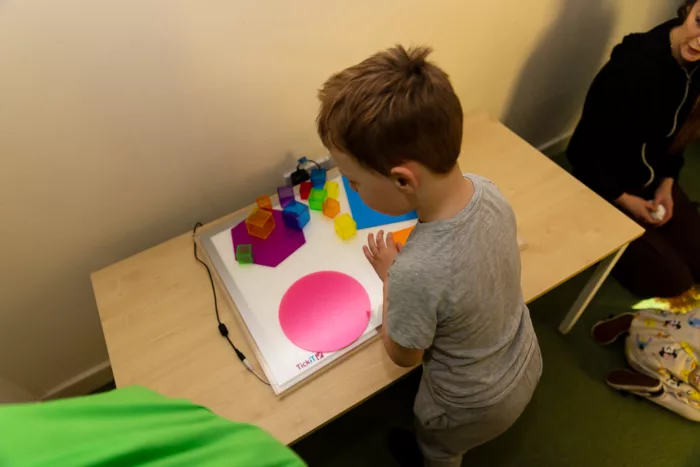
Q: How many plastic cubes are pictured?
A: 11